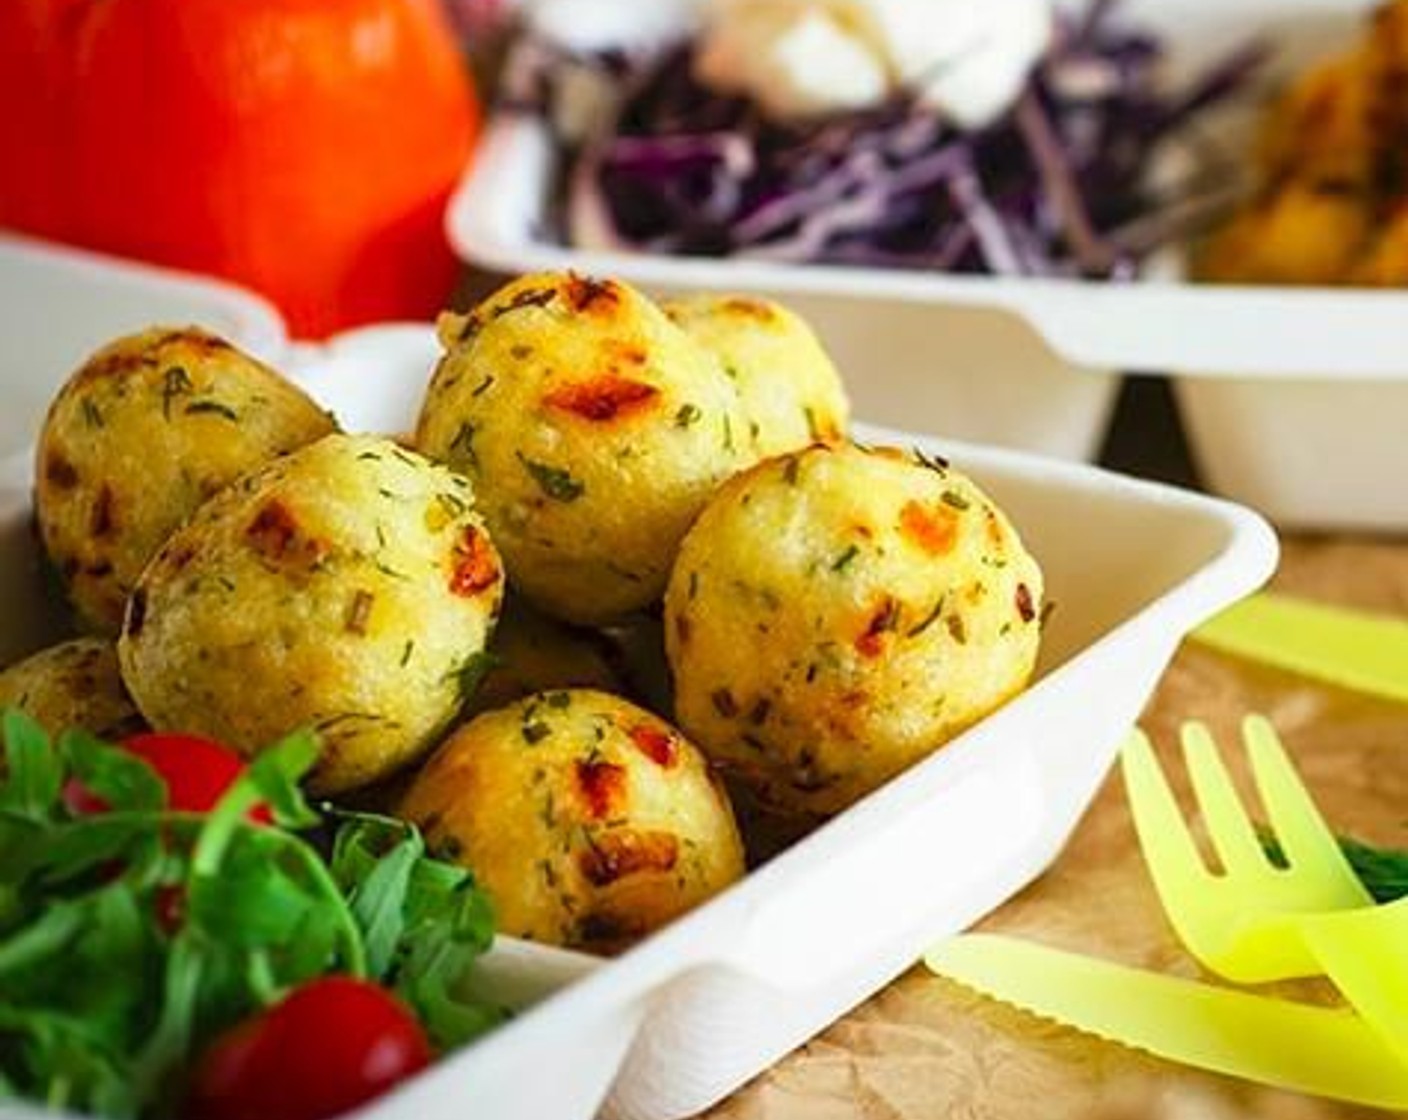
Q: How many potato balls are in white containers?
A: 7